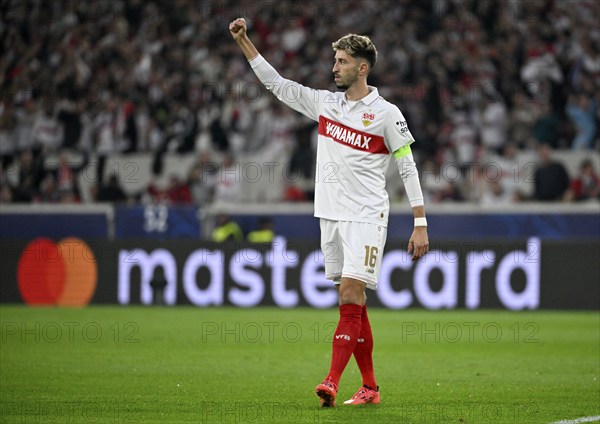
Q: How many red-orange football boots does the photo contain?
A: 2